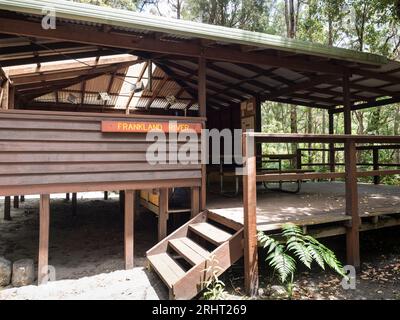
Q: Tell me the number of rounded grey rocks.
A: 2